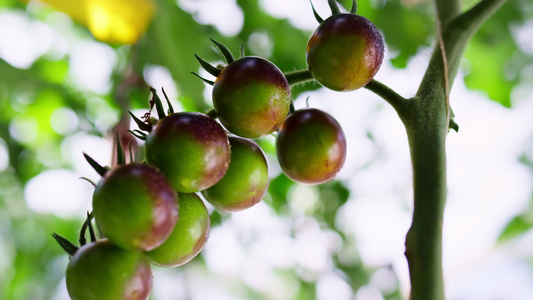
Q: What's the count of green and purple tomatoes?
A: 8